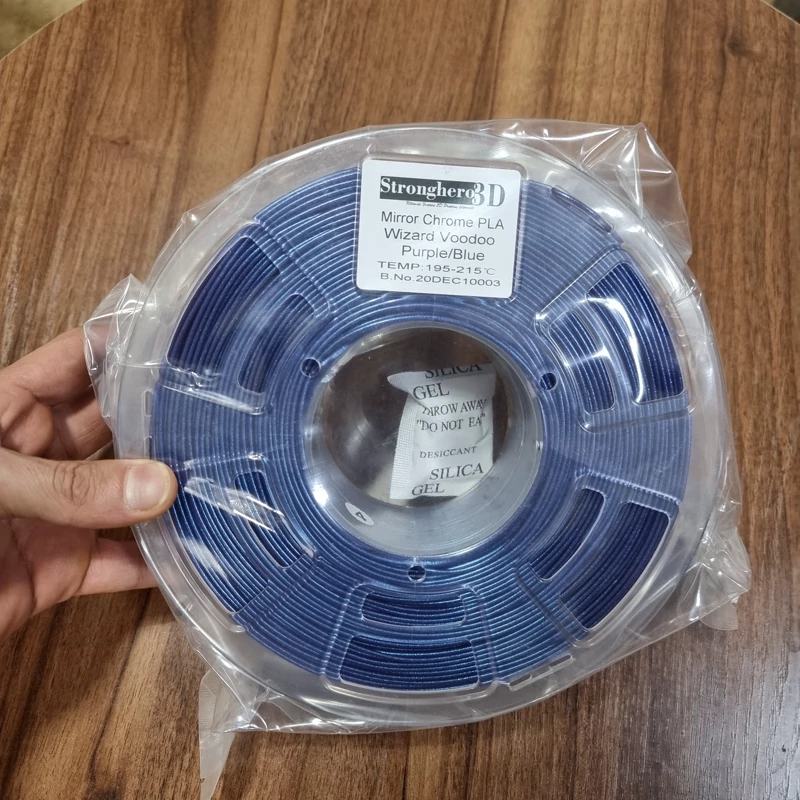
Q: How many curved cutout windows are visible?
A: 10